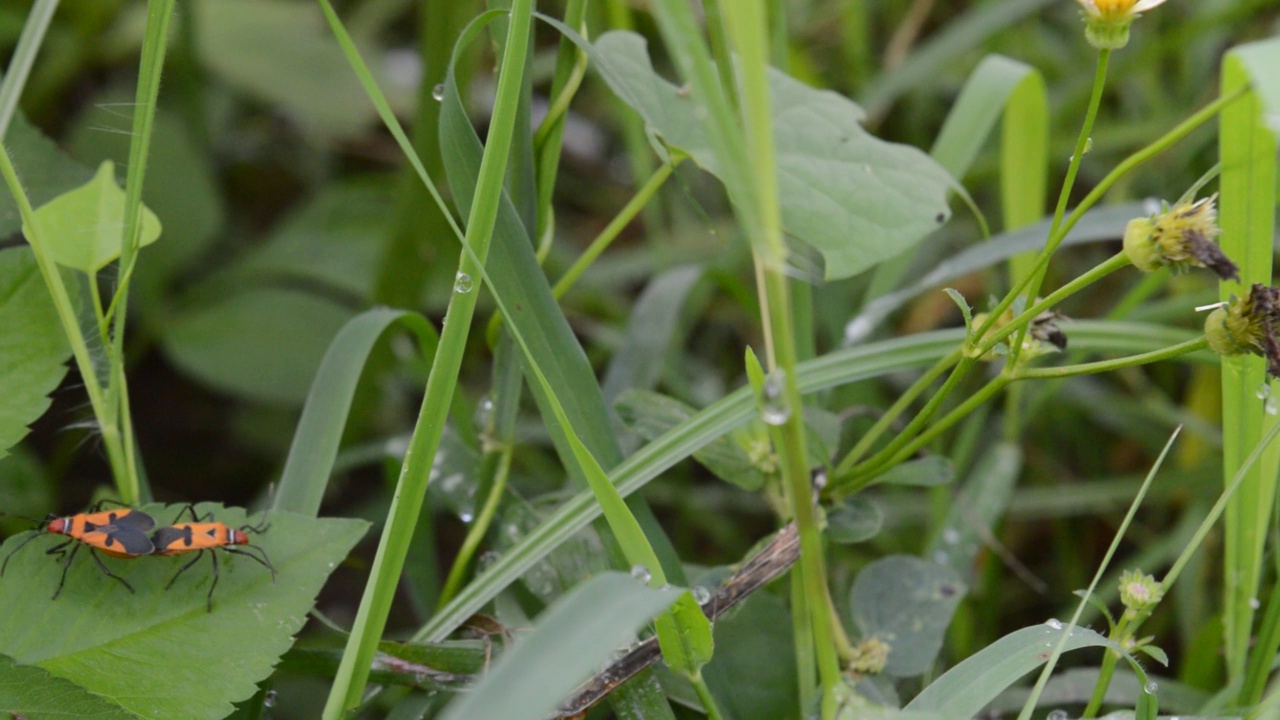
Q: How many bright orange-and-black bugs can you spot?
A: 2